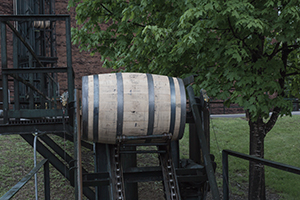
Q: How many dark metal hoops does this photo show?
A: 6